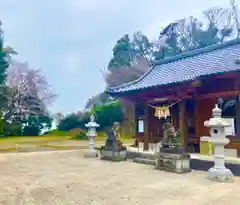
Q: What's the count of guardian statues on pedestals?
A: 2